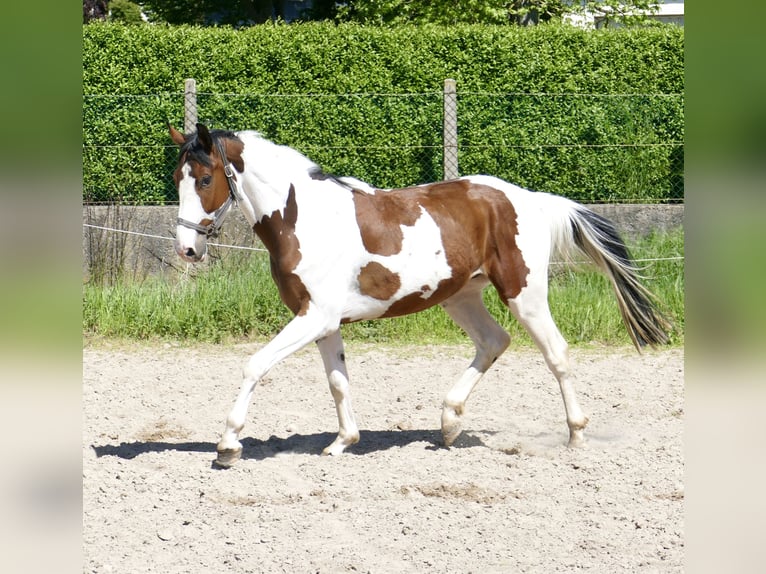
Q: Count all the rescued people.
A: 0